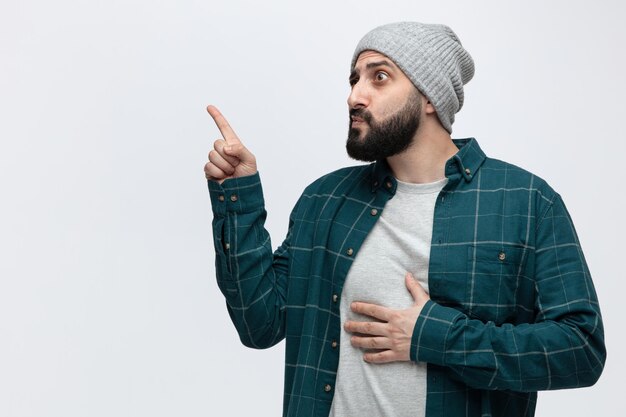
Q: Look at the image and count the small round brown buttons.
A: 12